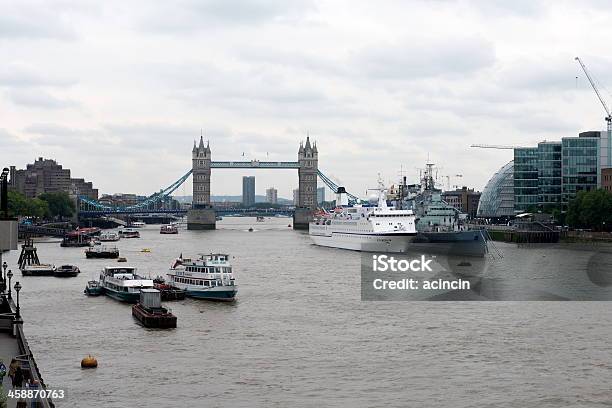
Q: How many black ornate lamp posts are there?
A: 3